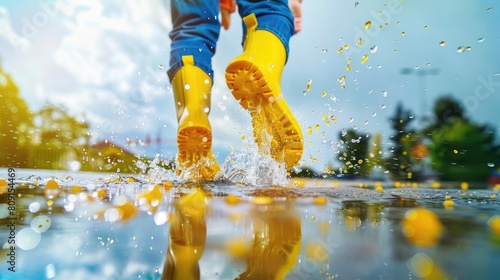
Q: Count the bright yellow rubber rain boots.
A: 2